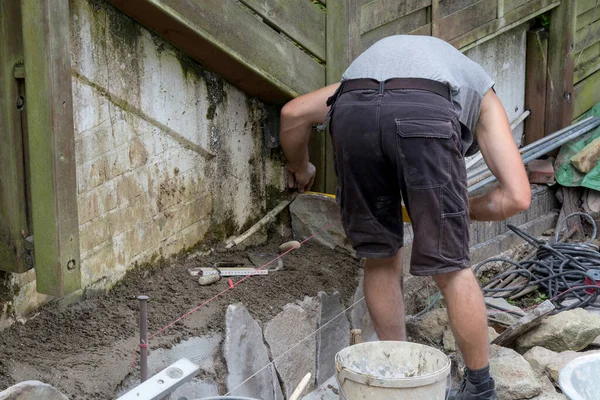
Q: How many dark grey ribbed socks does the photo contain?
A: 1